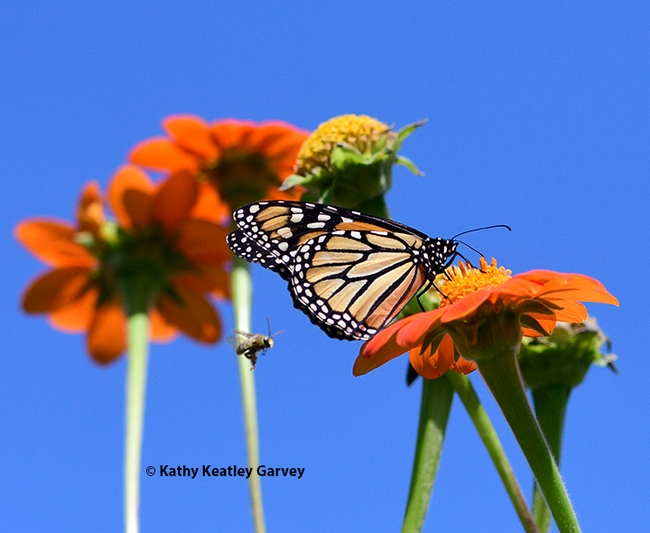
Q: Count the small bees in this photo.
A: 1